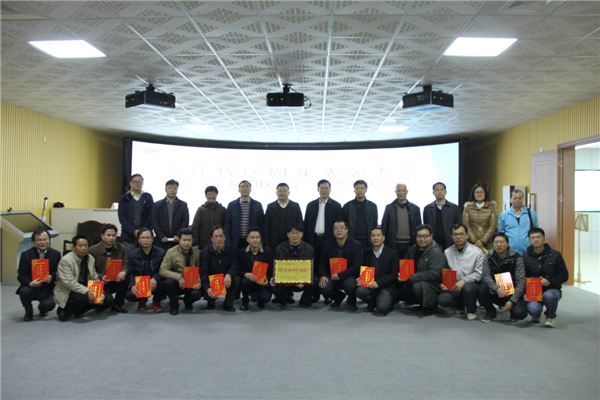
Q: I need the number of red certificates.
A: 13